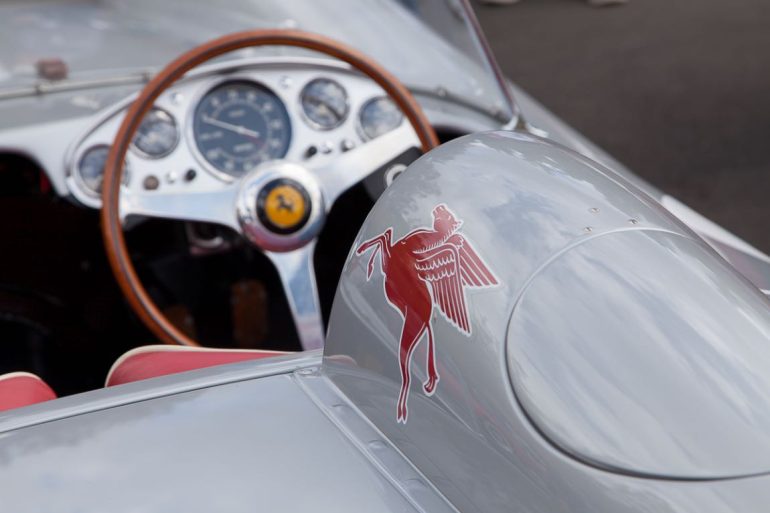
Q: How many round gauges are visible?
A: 5